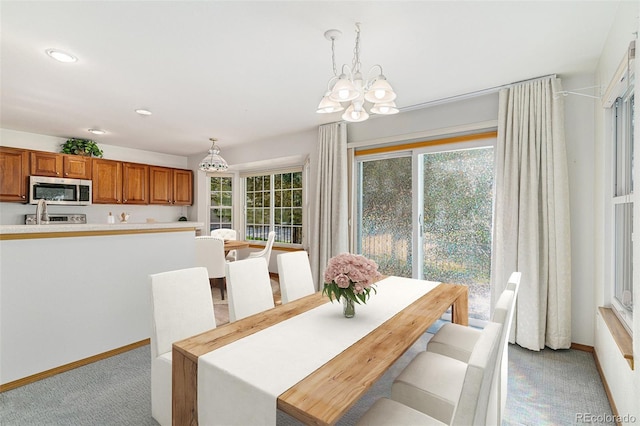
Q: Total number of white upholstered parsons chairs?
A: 6